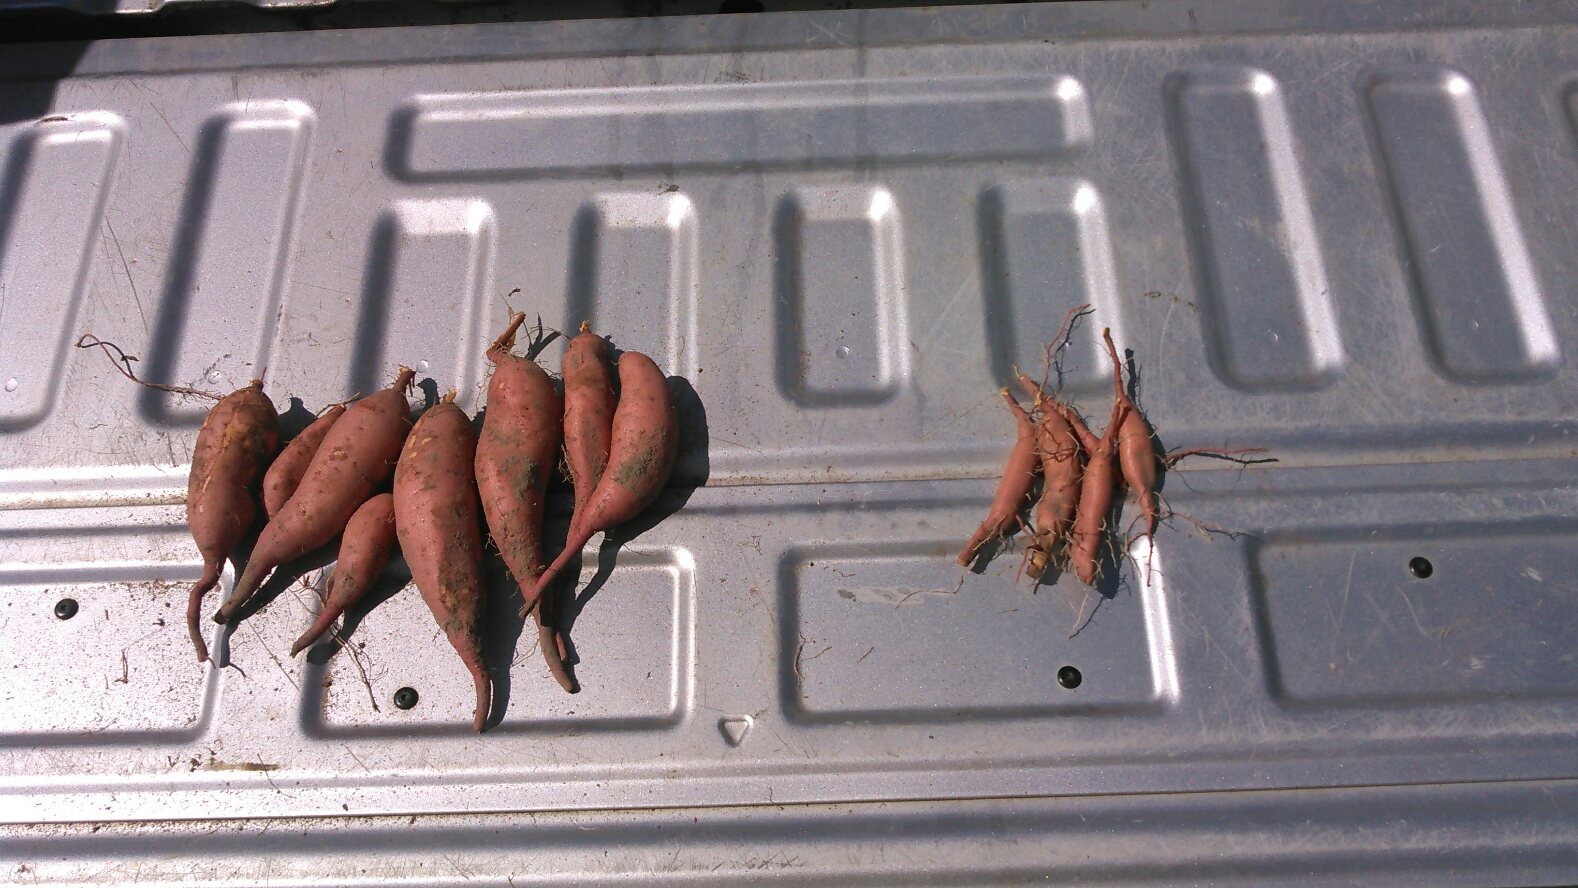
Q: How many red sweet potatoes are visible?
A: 12